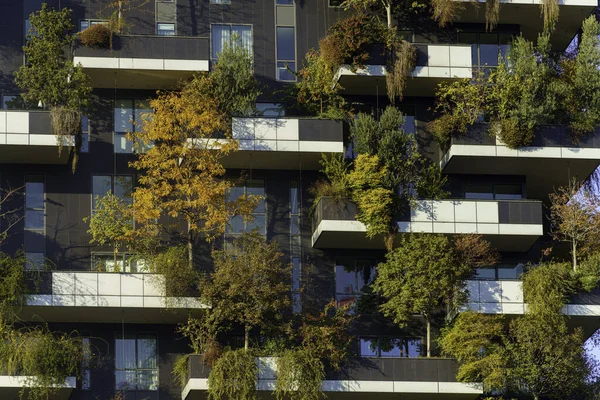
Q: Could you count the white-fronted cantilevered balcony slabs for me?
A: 11